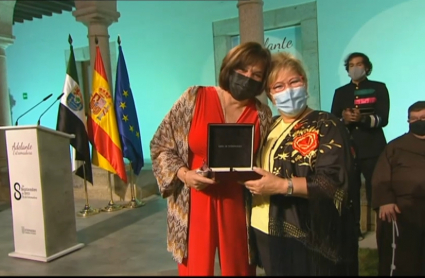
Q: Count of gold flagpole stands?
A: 3